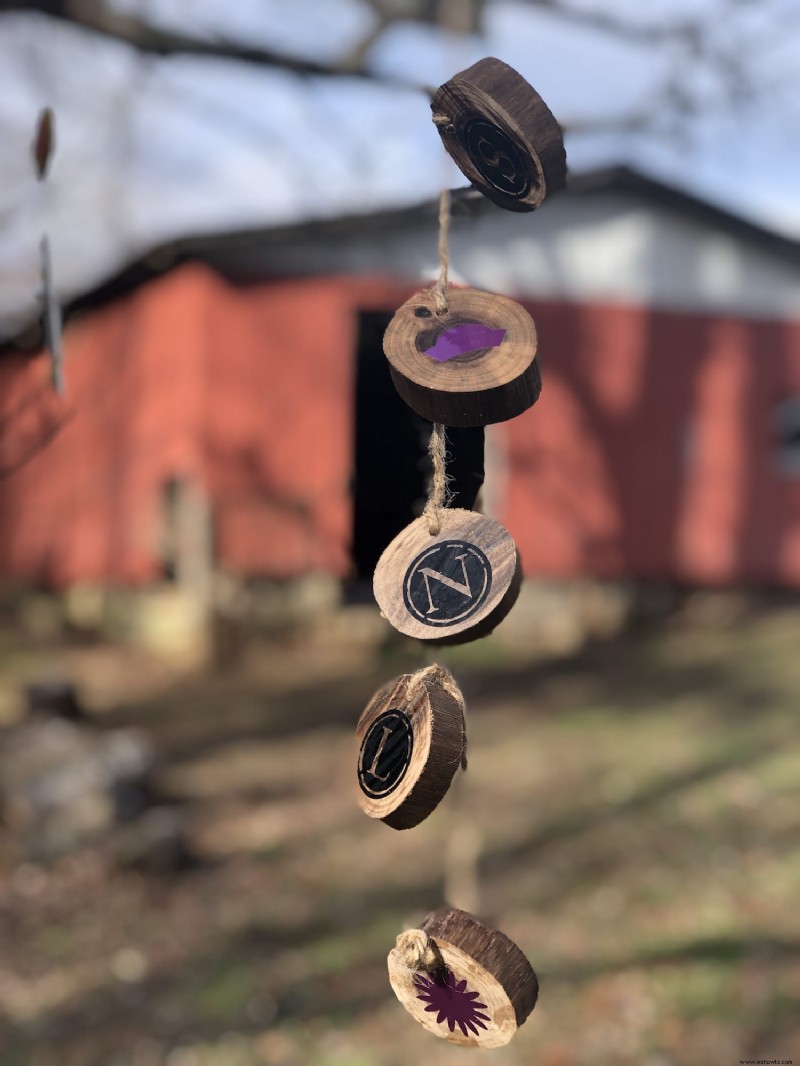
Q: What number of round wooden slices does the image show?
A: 5